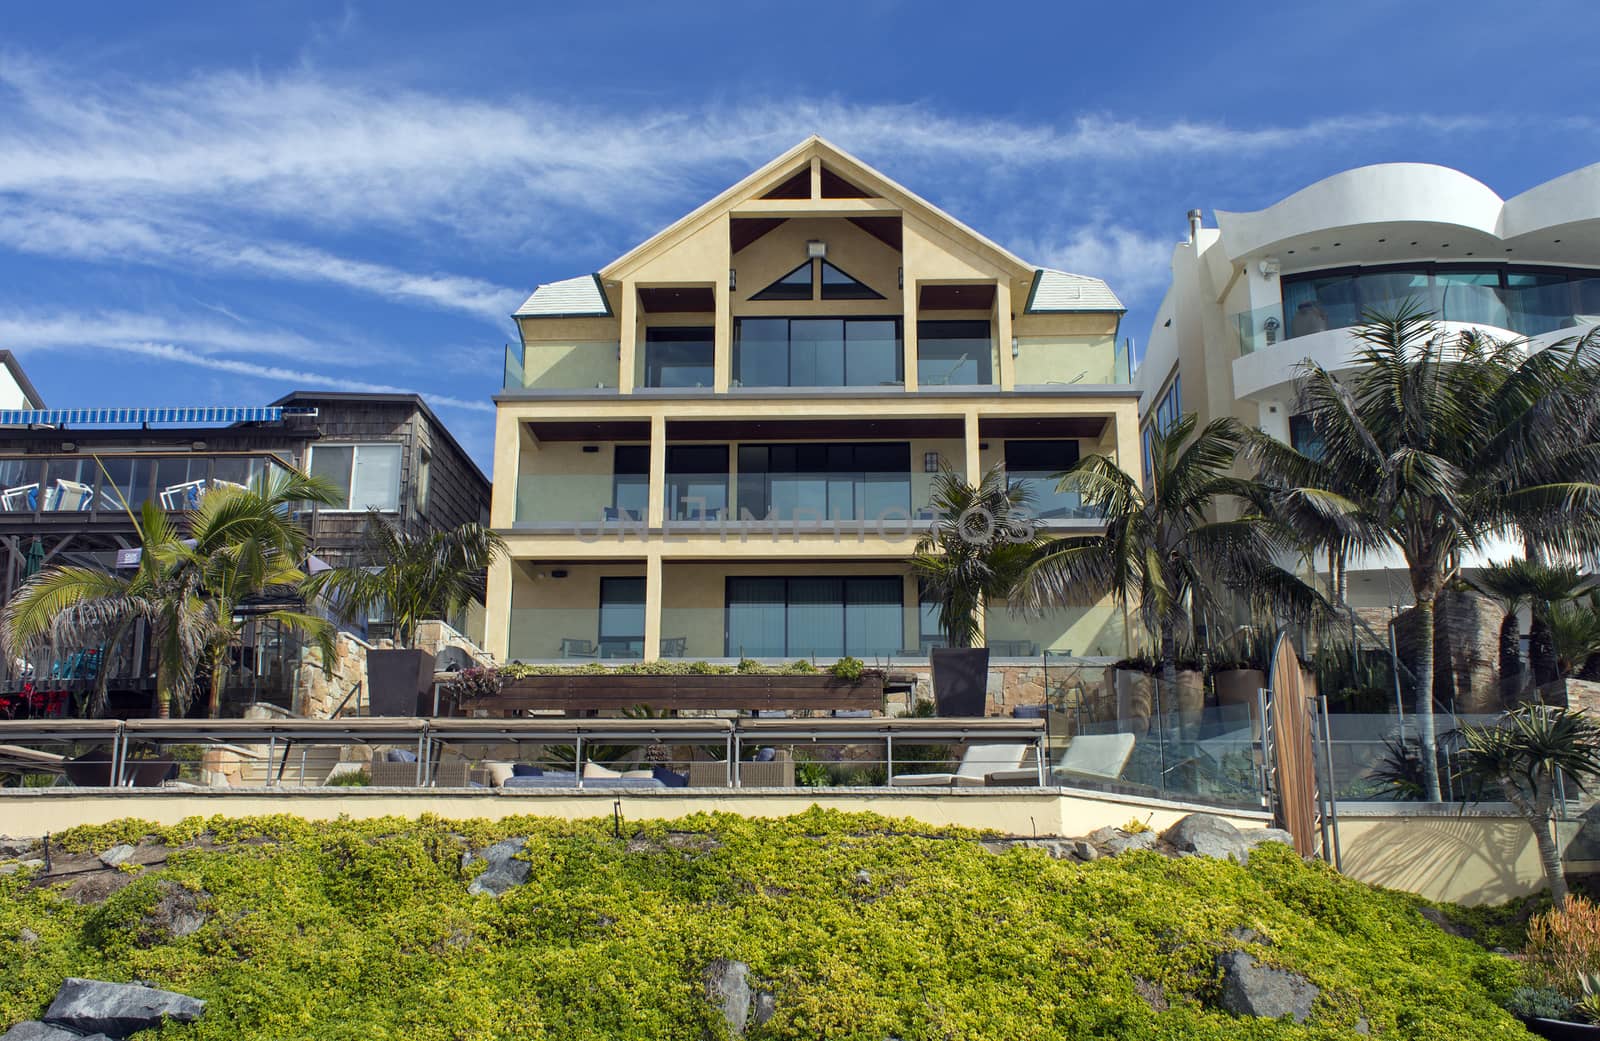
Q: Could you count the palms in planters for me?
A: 2